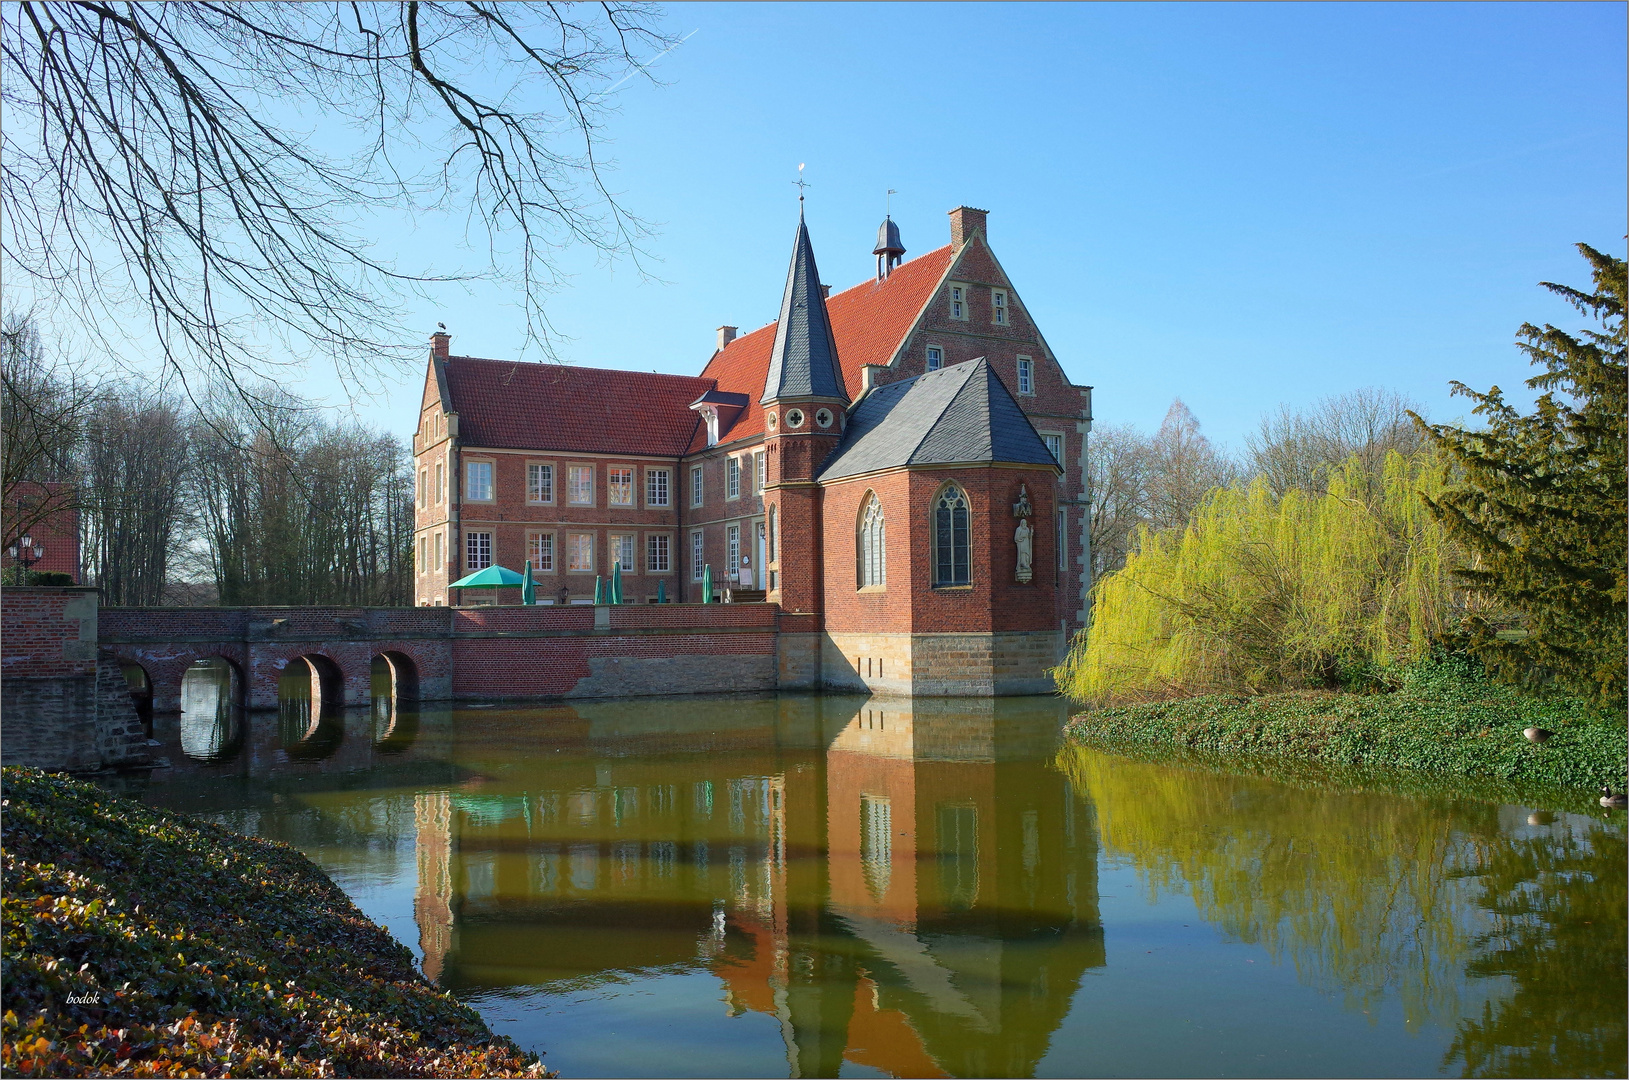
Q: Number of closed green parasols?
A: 6